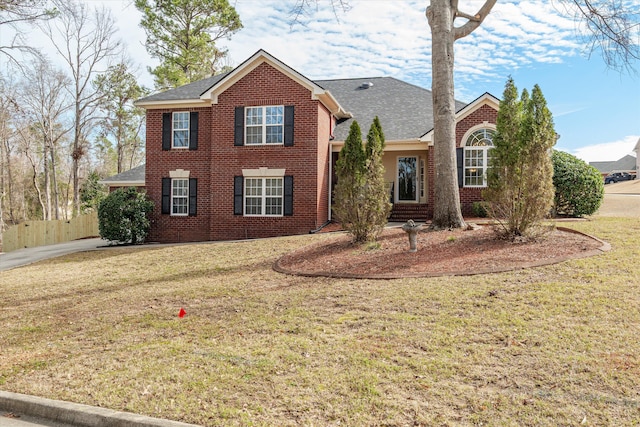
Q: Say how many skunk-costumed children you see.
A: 0